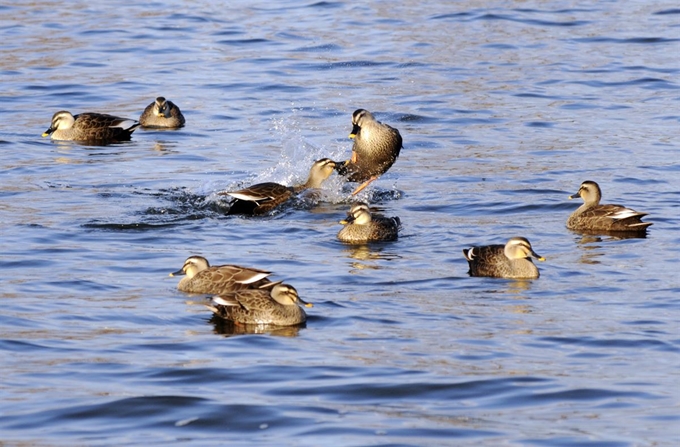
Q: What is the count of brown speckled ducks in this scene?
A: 9